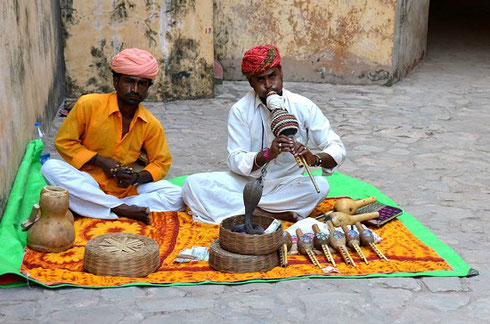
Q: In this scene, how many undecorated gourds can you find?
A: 3